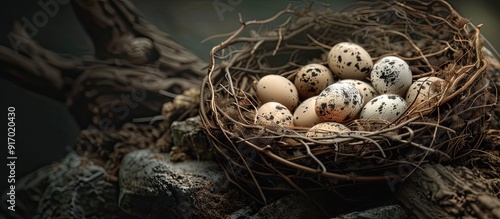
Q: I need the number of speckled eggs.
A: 11